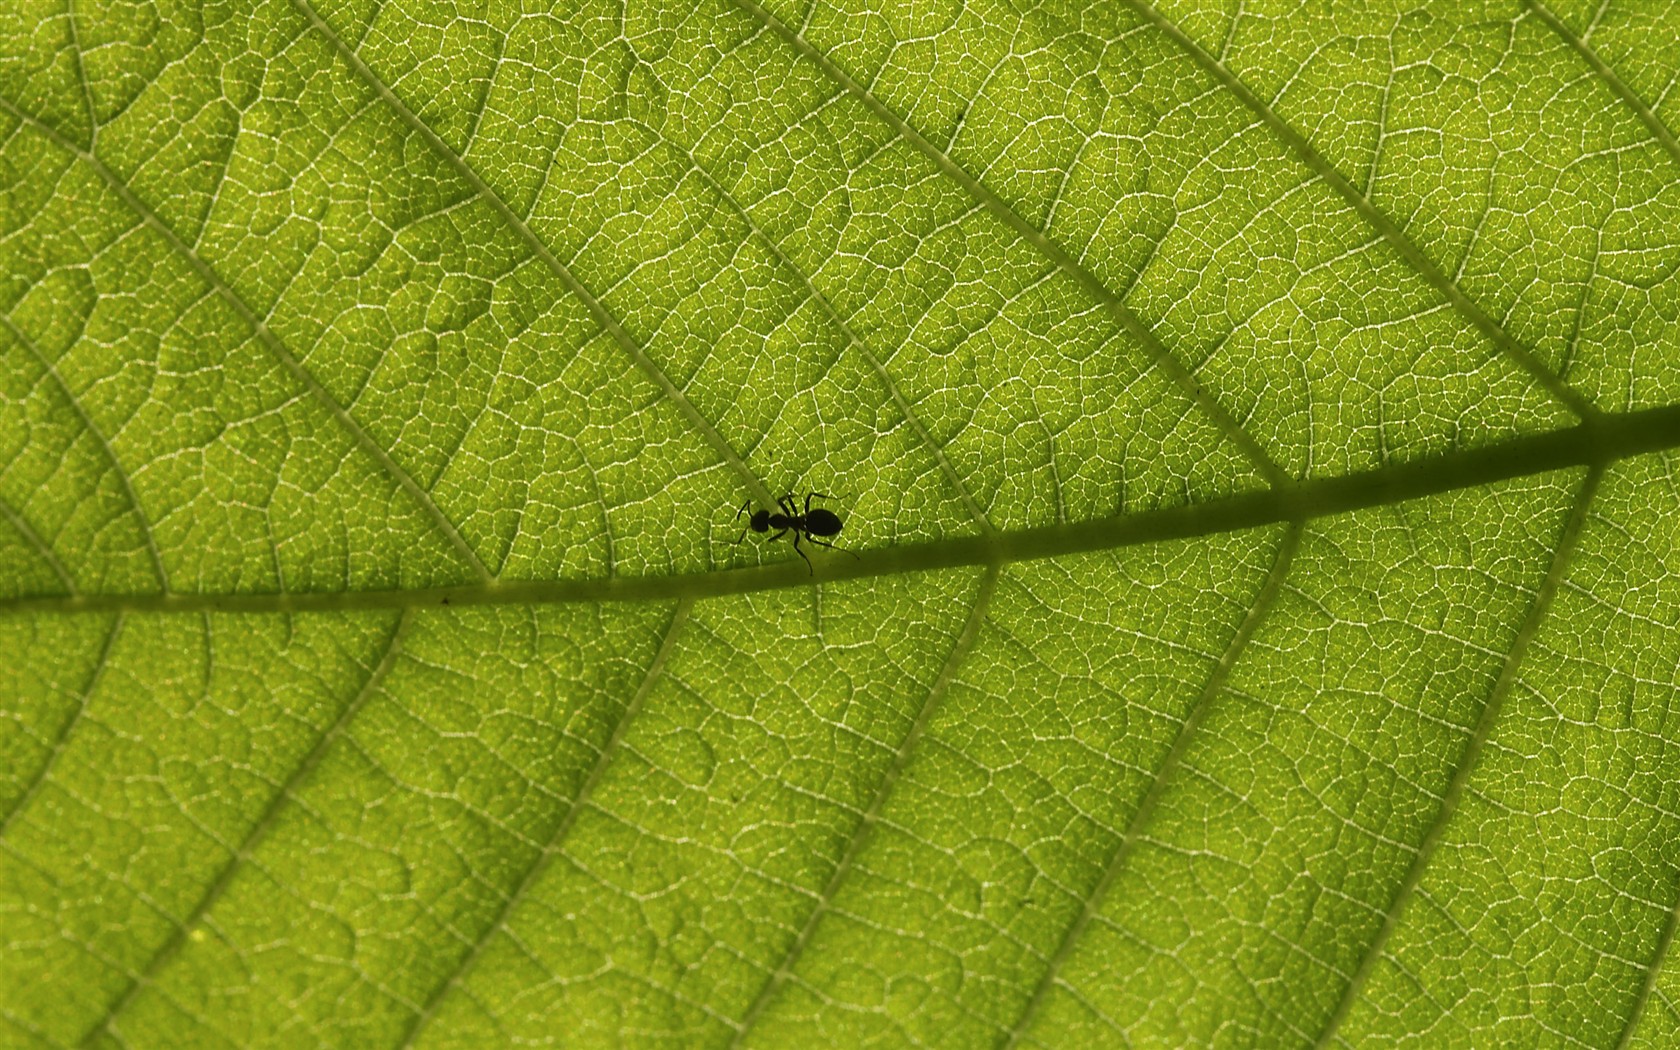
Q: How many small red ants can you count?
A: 0